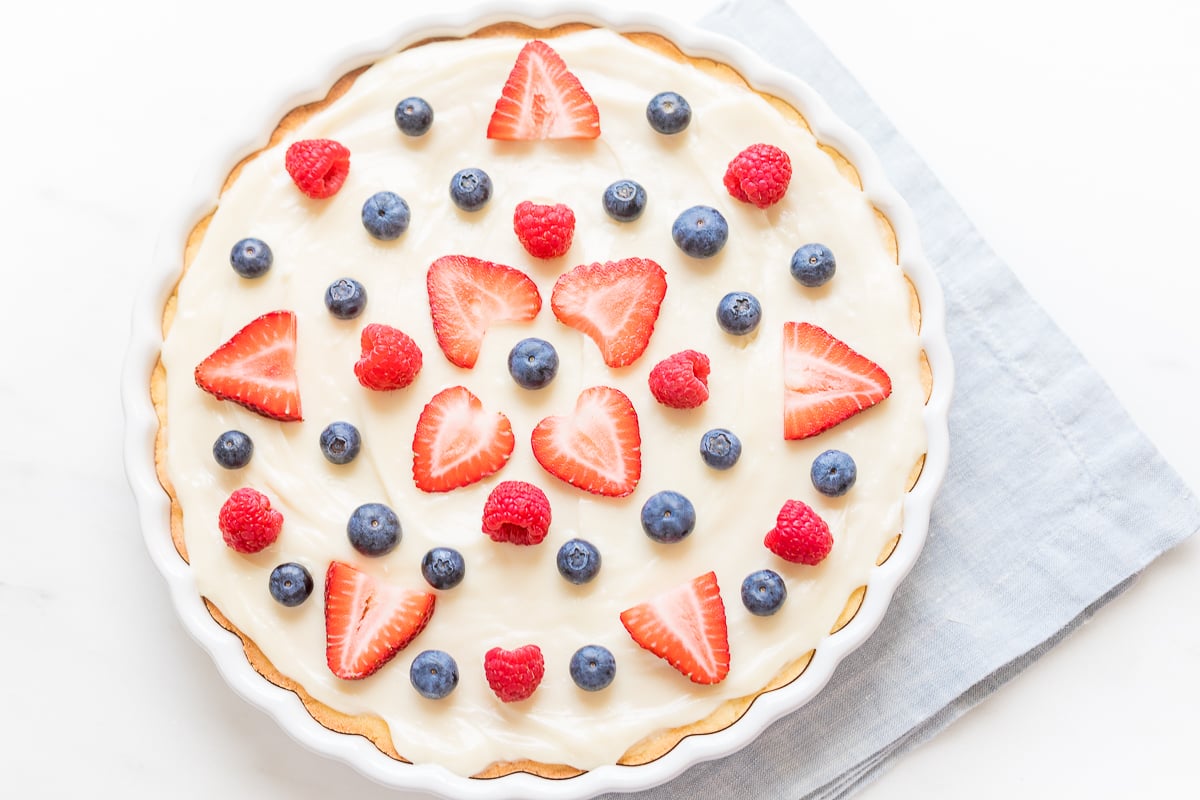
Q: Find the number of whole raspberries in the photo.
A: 9